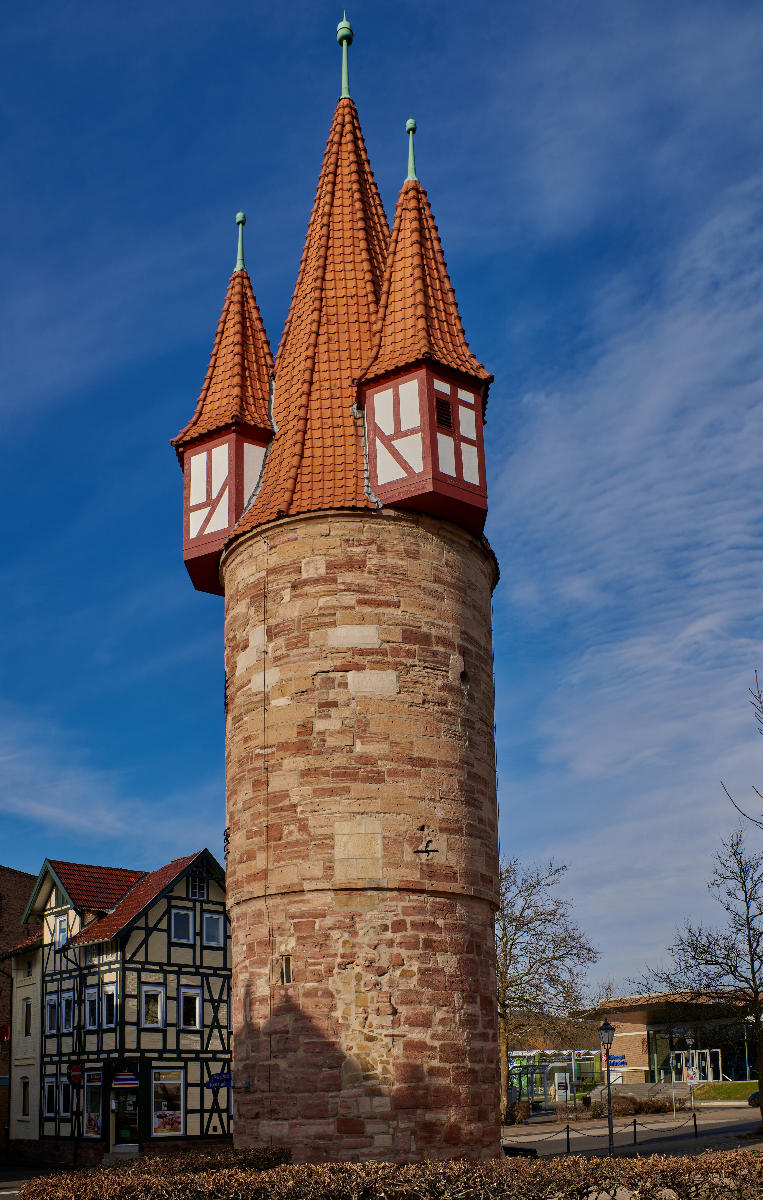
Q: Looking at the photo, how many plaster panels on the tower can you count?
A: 14